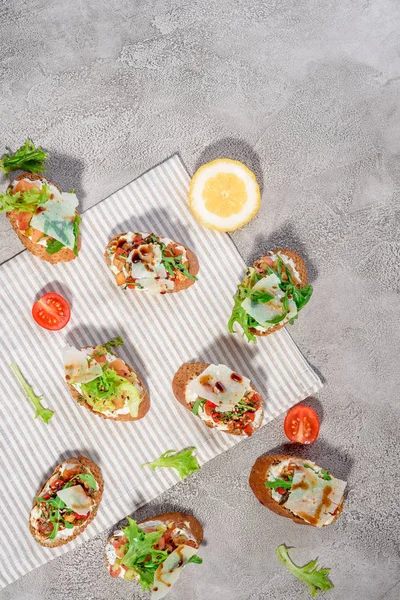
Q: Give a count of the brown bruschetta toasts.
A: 8